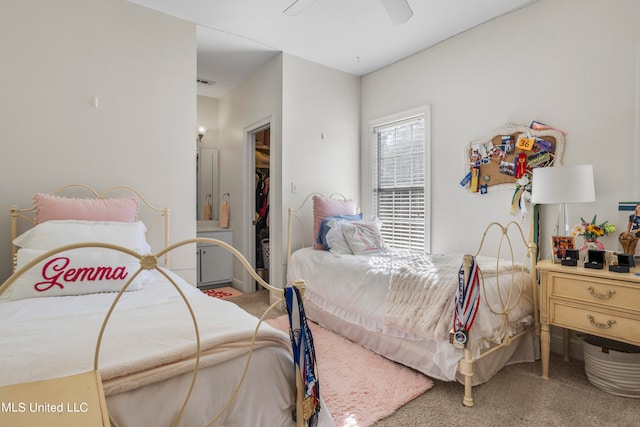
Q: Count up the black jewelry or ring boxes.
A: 3